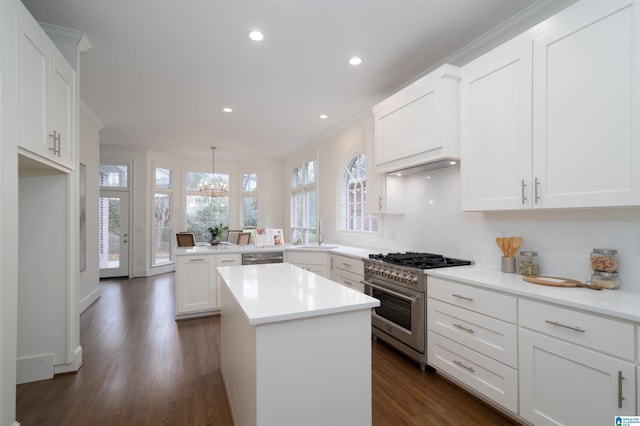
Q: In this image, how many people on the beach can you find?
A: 0